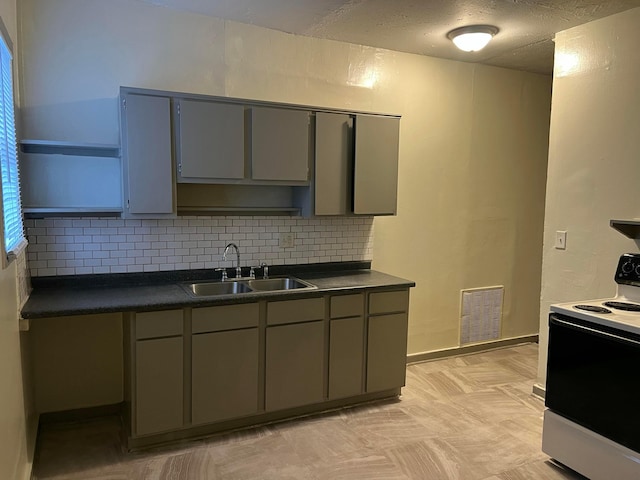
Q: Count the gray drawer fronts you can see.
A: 5